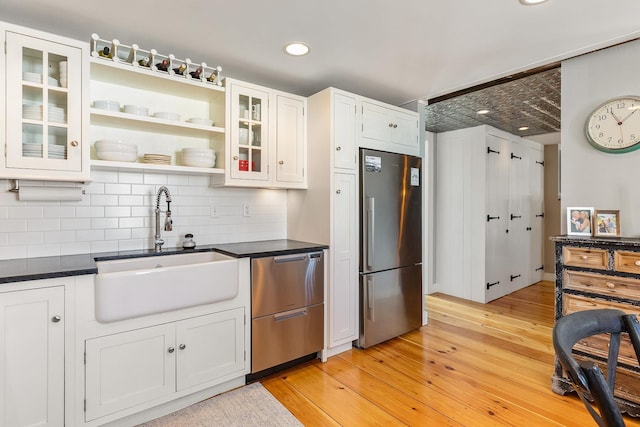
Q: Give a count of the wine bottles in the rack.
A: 6